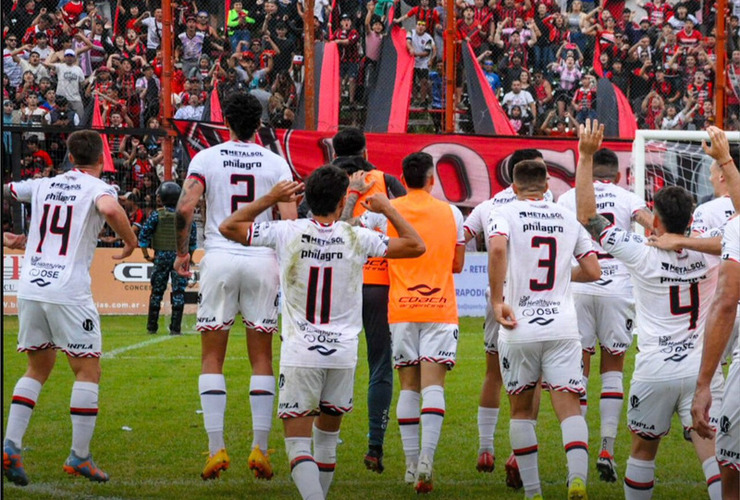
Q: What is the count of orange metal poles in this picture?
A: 4